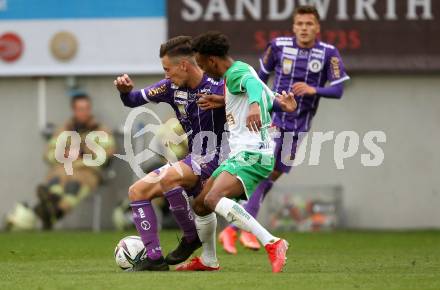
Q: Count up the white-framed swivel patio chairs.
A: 0